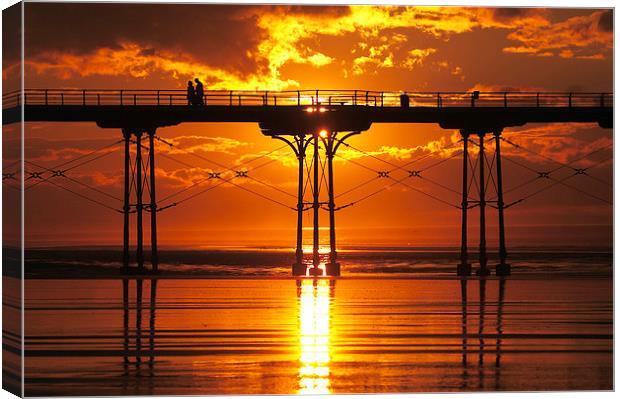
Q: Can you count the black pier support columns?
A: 9